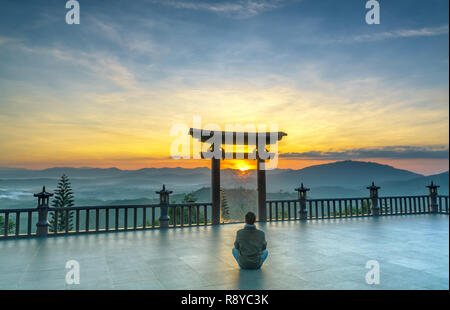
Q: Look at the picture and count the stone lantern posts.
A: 5